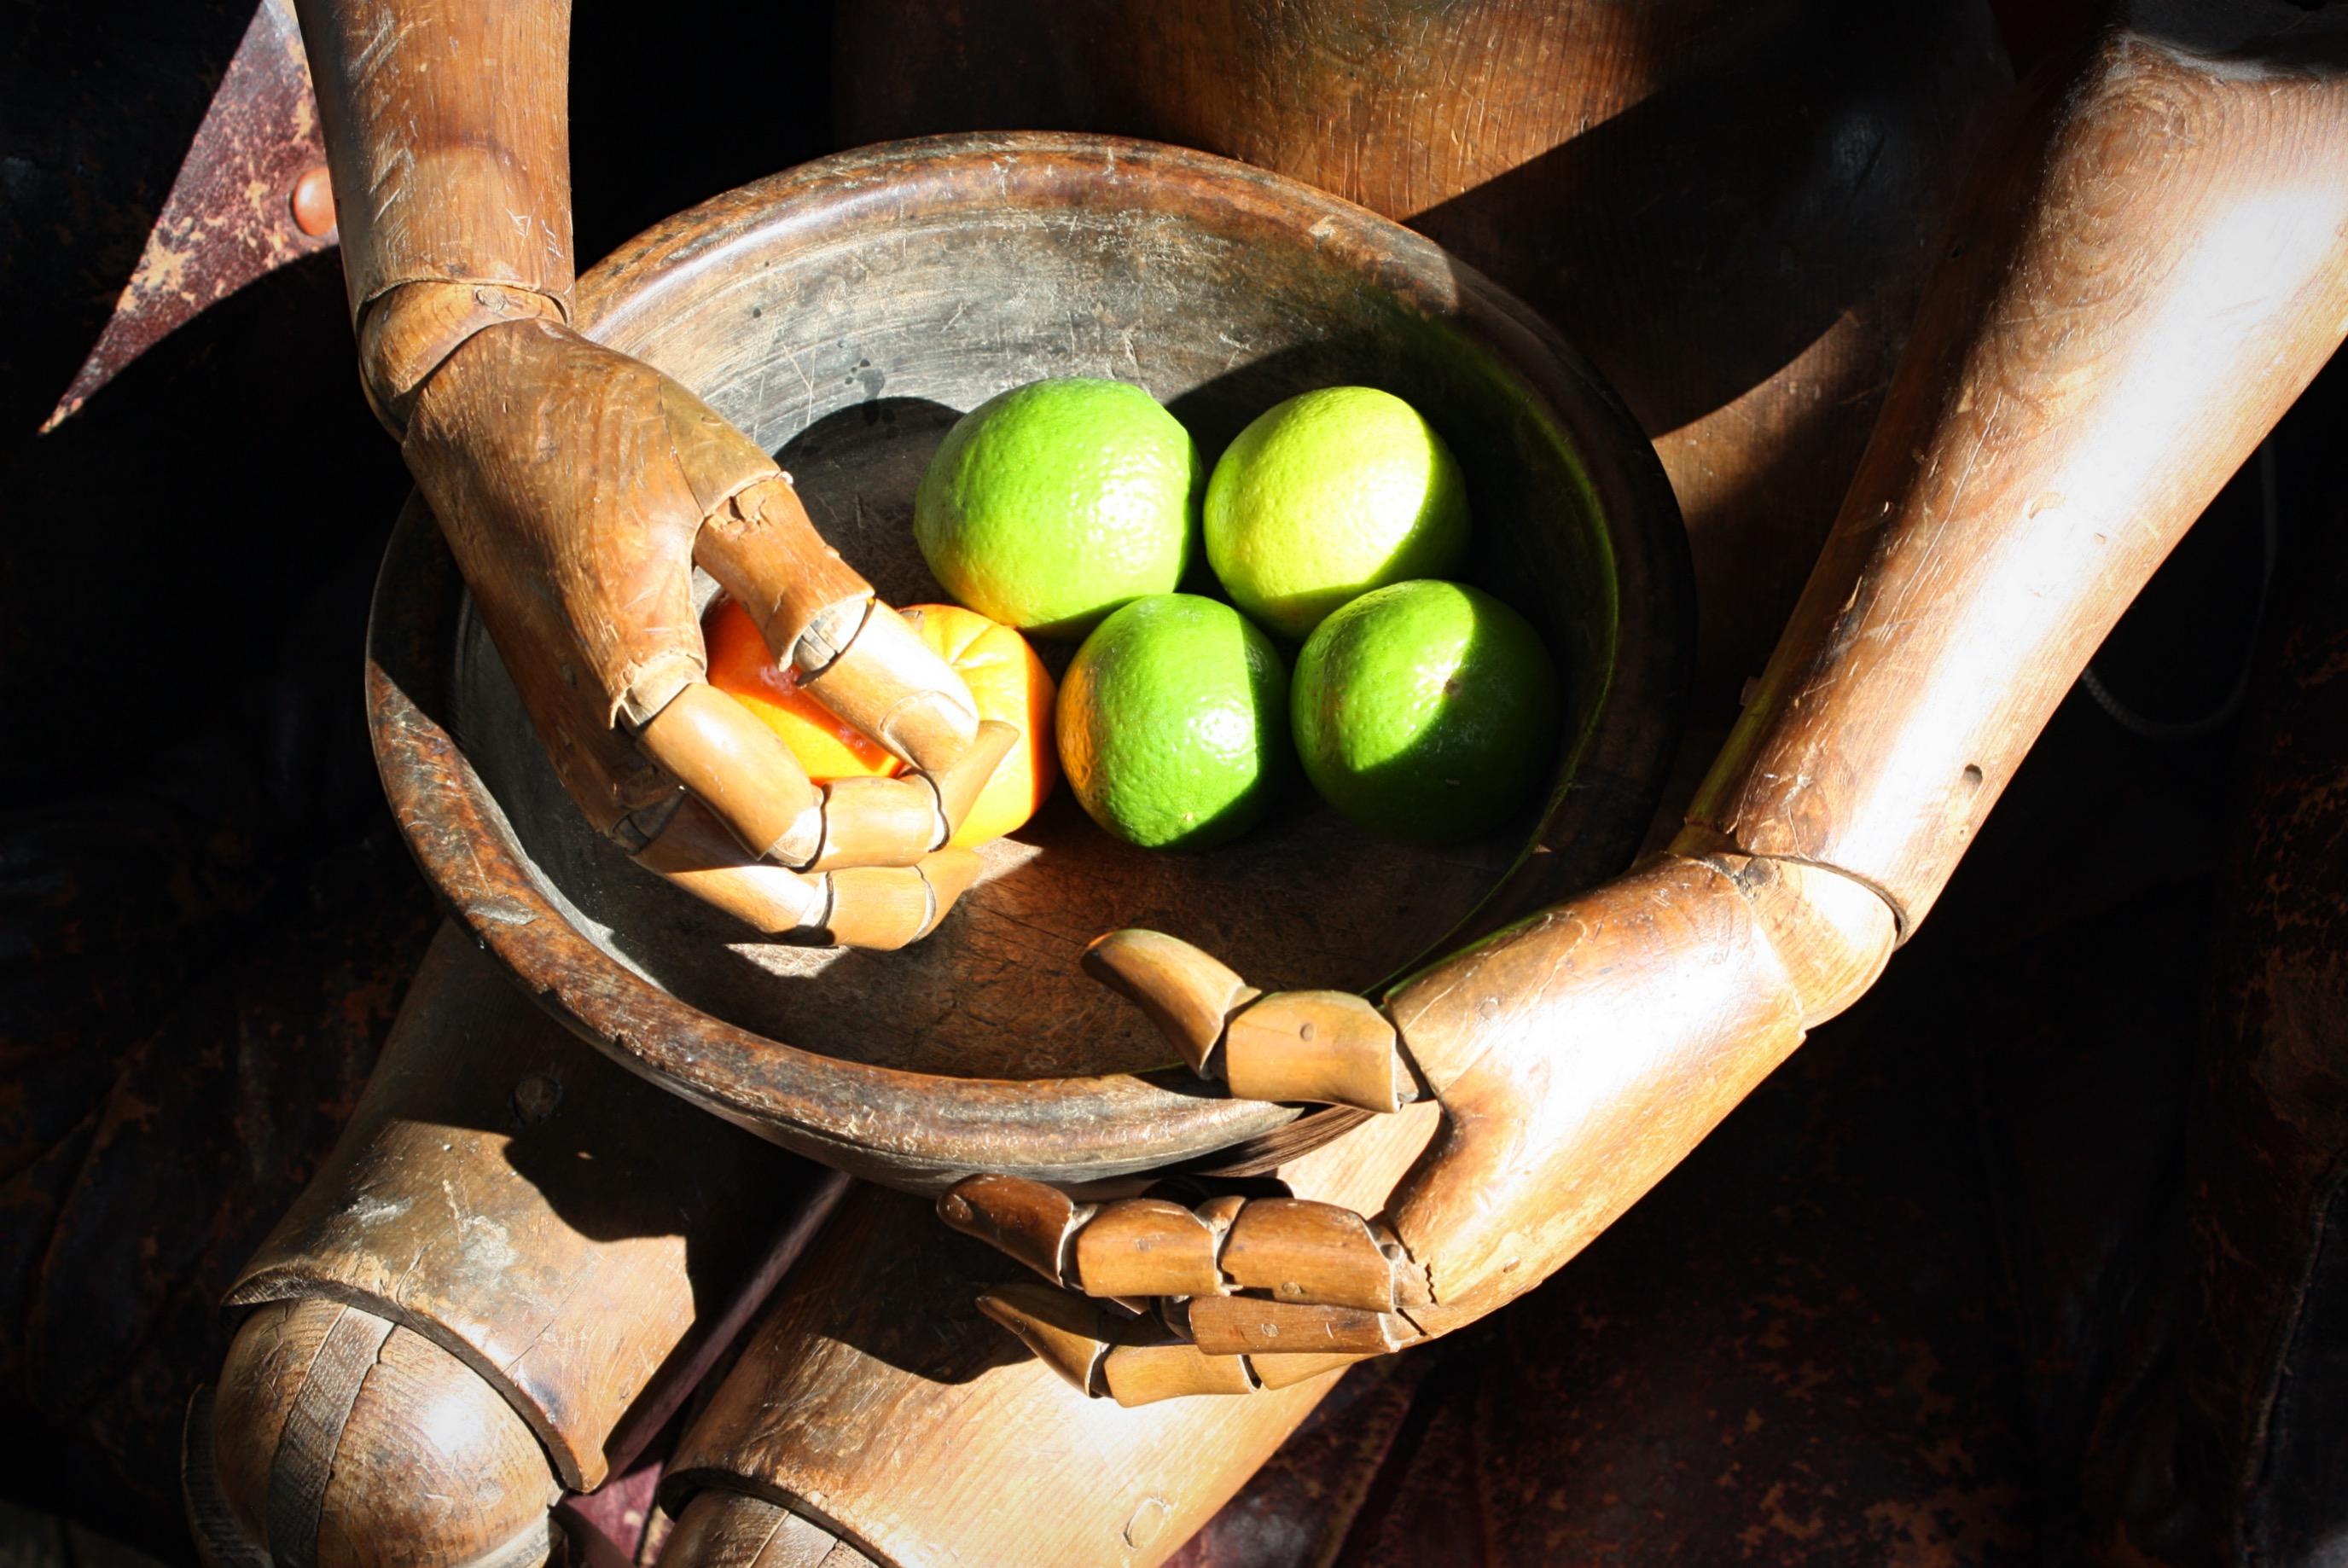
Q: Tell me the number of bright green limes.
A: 4